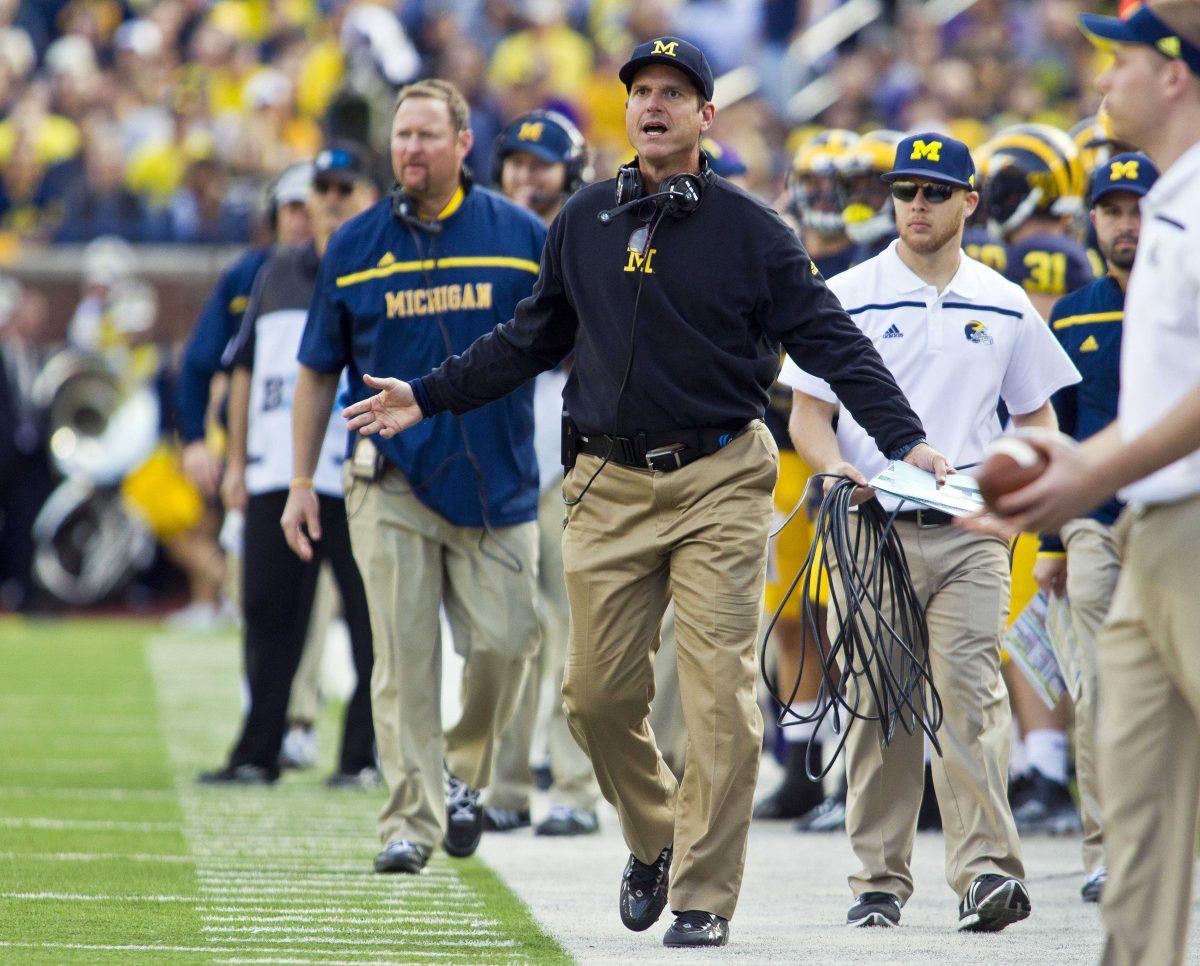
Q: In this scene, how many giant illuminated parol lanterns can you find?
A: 0